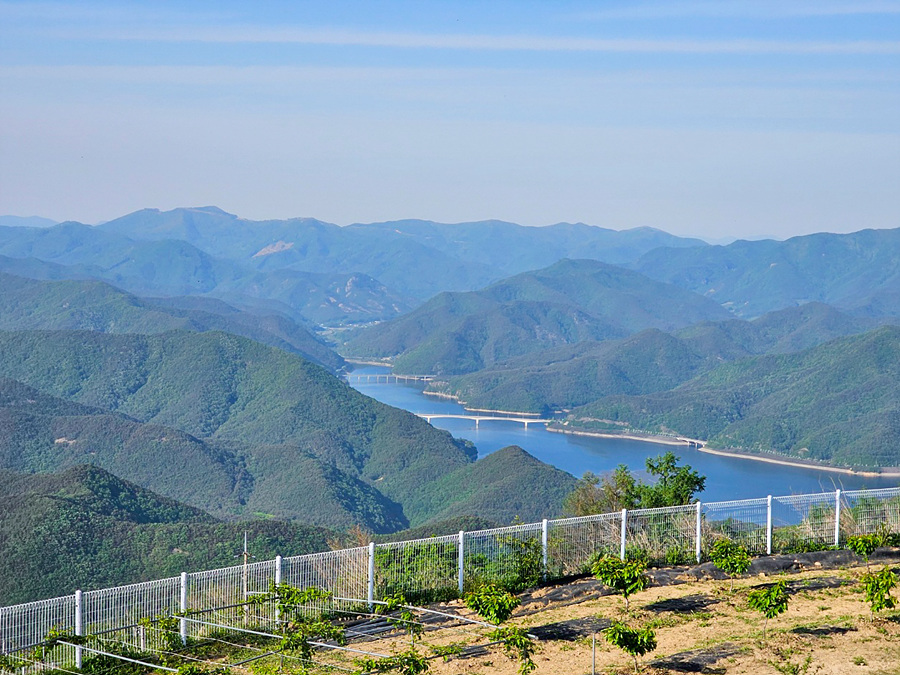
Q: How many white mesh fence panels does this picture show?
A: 11